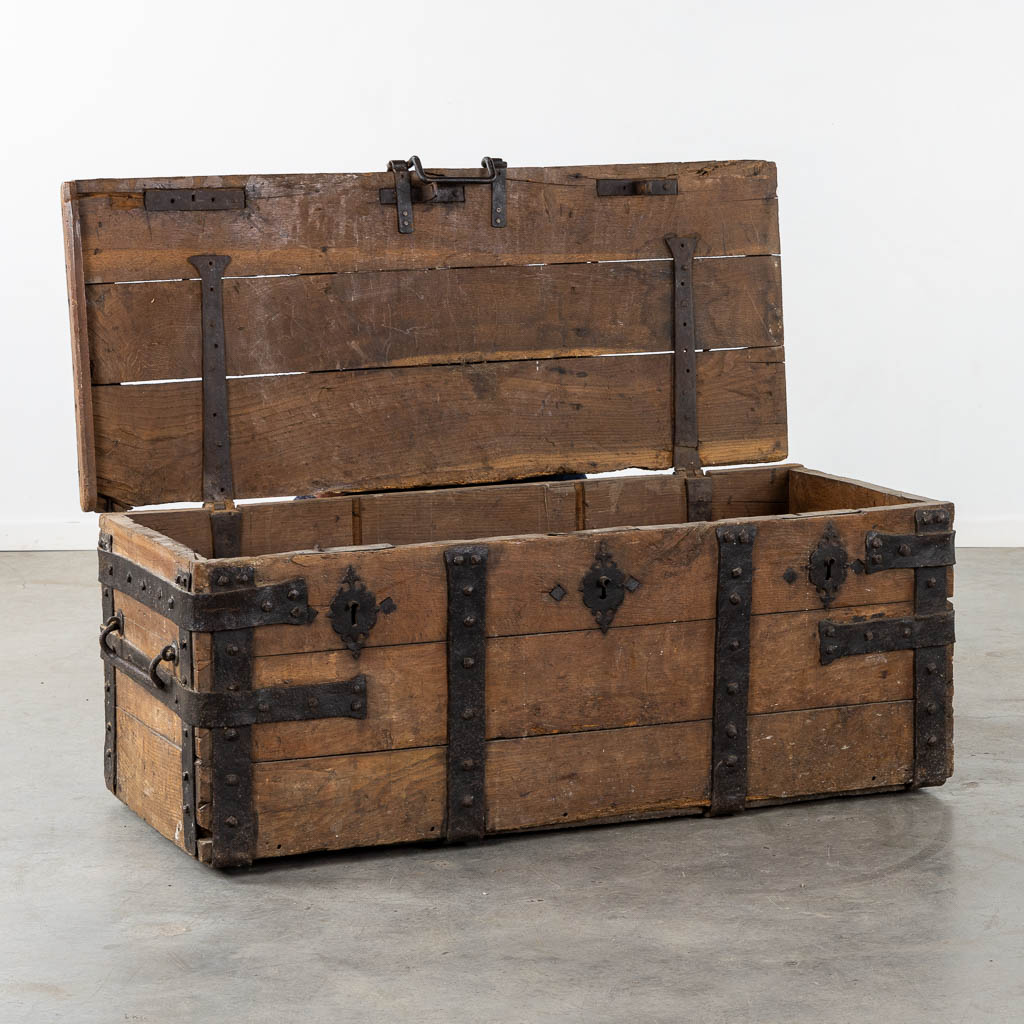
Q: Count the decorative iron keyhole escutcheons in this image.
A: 3